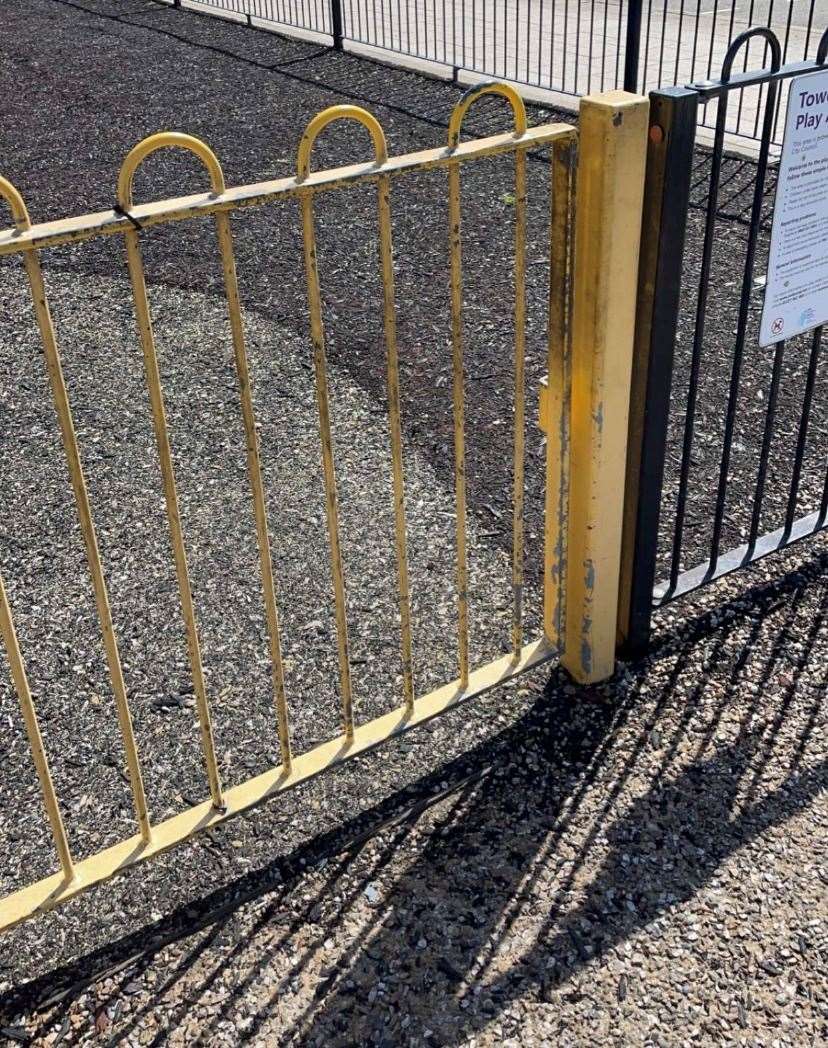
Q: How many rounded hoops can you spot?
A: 6